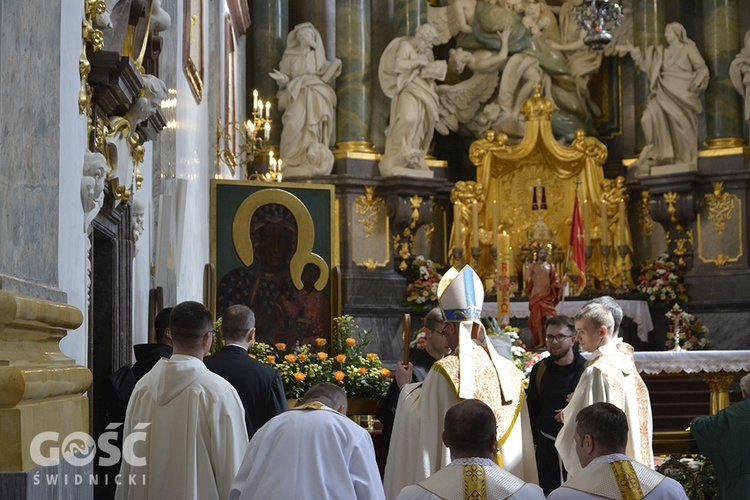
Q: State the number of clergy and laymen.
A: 12